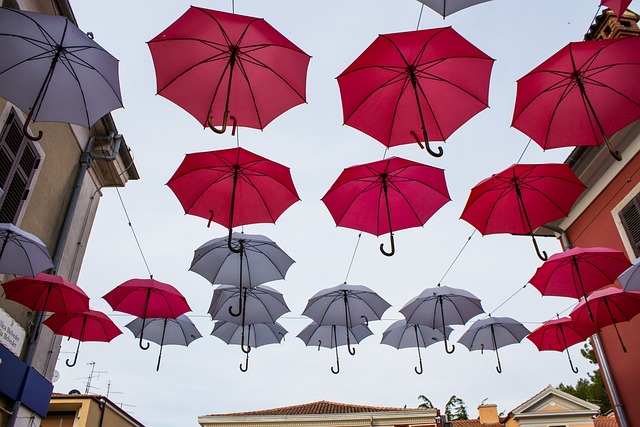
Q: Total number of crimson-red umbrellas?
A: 13